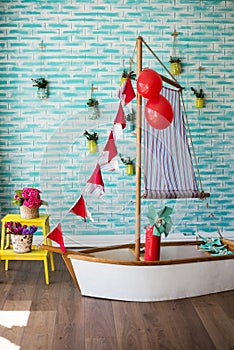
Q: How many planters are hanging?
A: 8